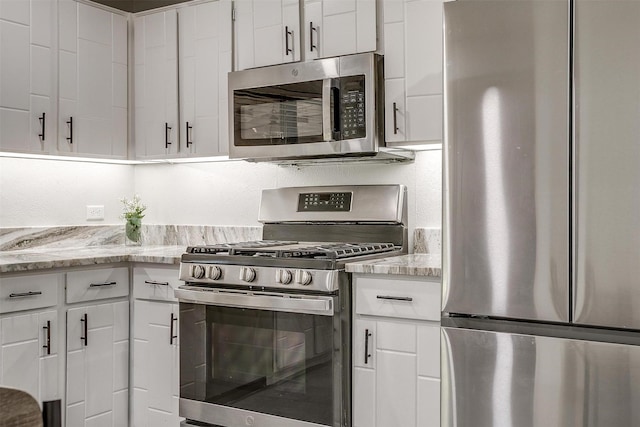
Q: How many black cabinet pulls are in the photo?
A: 15